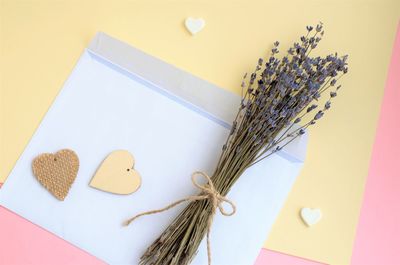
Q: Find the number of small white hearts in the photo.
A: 2